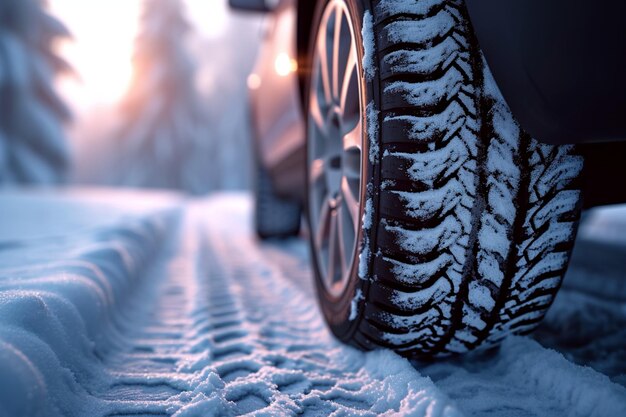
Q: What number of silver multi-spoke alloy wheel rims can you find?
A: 1